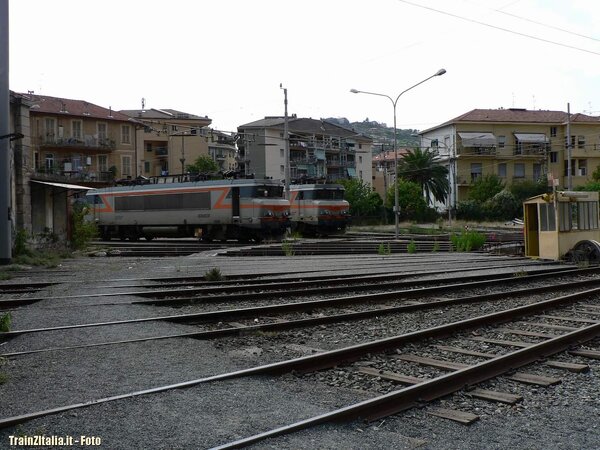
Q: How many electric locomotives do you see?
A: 2